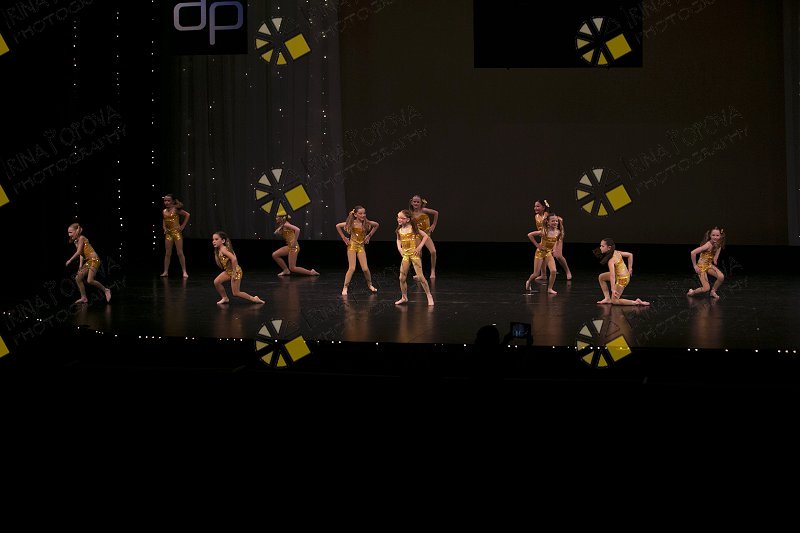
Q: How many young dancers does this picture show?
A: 11